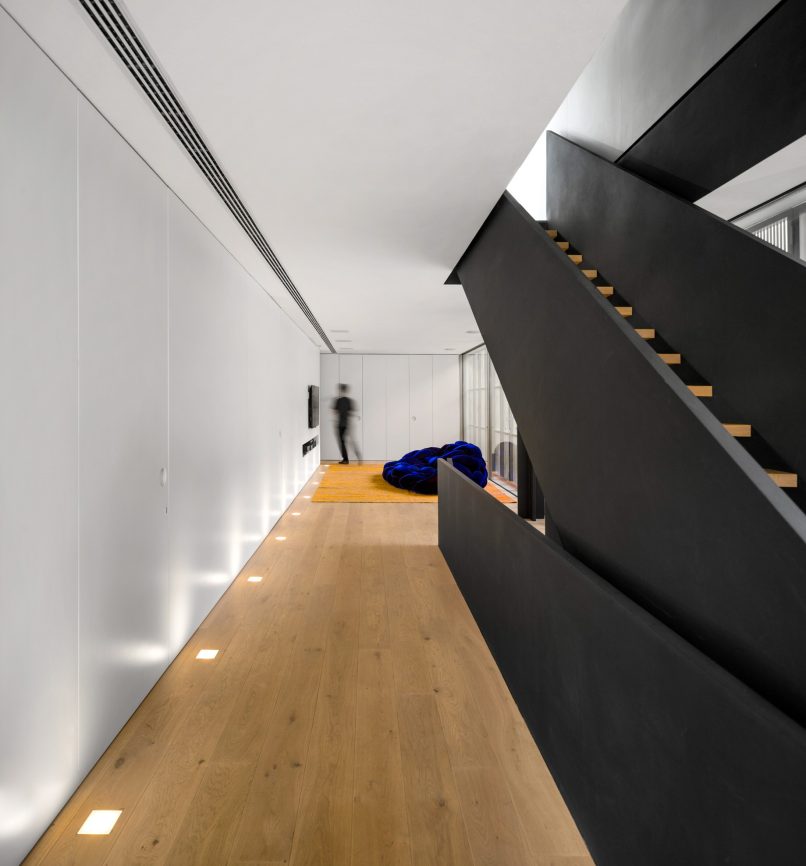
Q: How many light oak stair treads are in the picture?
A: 11